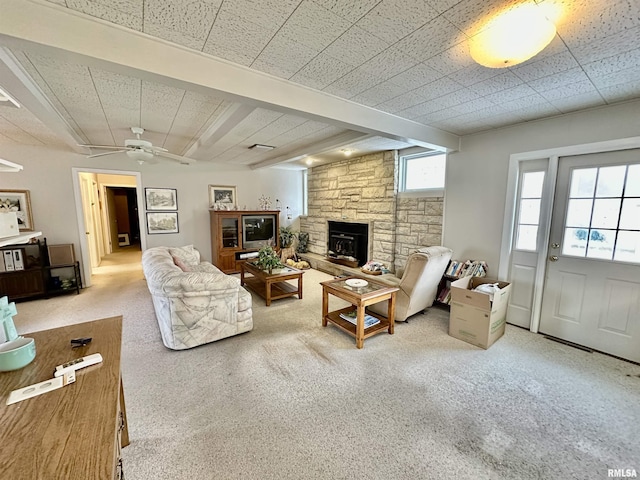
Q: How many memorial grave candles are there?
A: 0